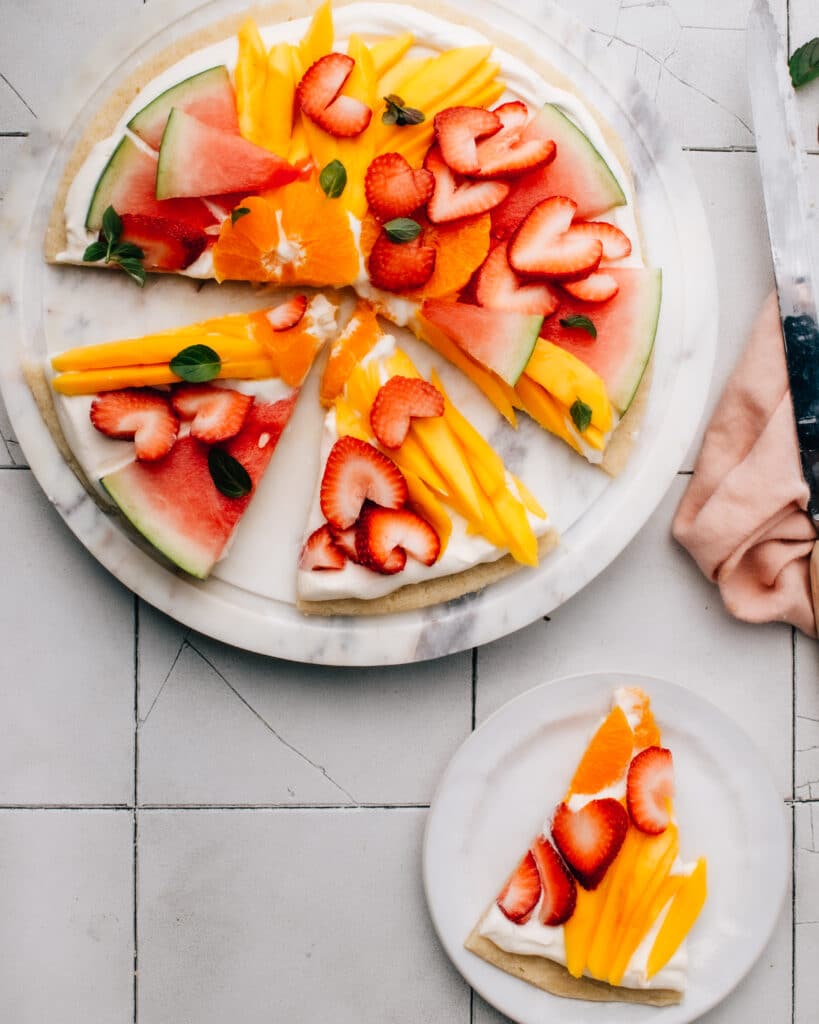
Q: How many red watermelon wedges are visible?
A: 7